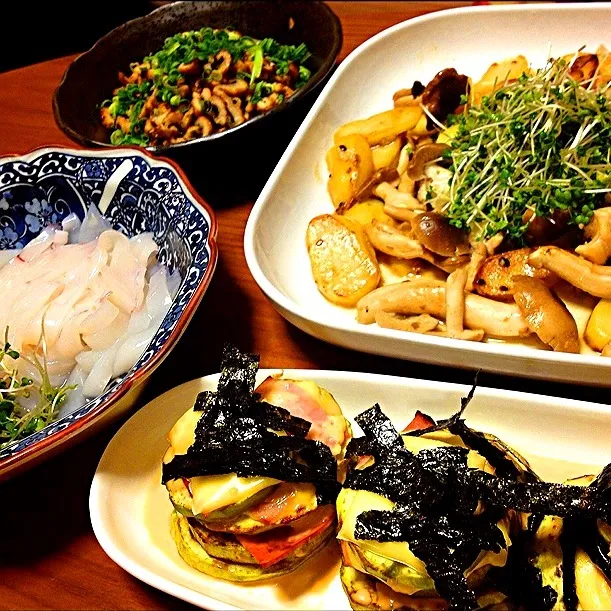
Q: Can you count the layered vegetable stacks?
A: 3